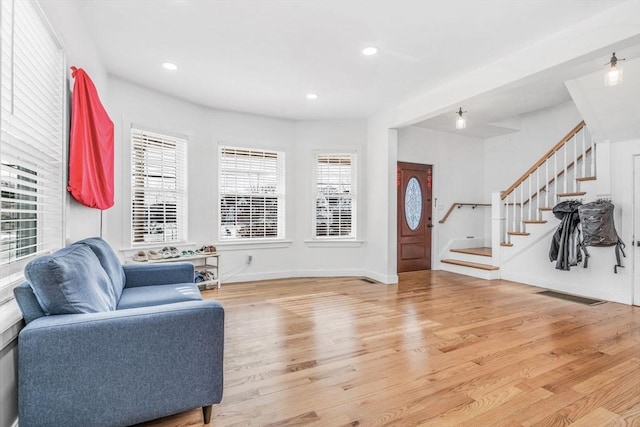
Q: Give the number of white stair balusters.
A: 11